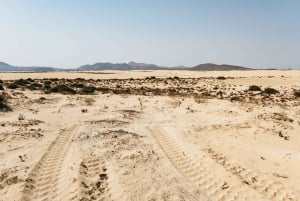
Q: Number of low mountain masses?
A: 3